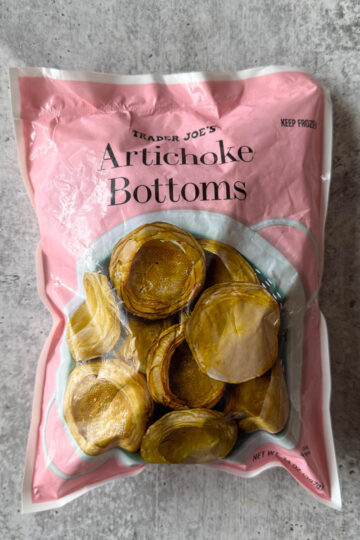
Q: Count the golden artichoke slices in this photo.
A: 9